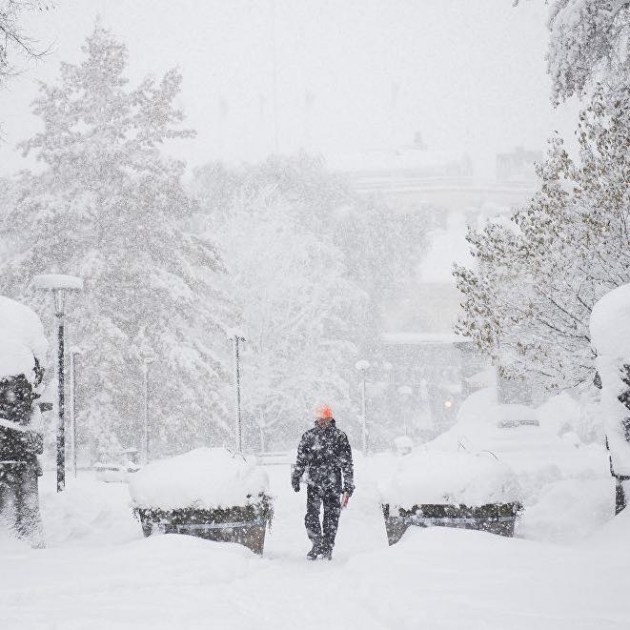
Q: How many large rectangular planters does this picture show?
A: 2